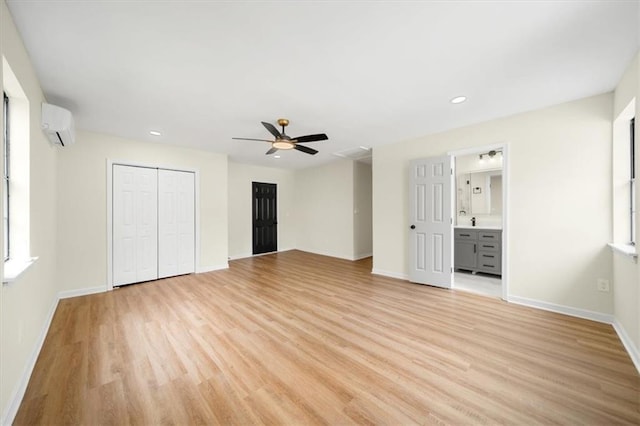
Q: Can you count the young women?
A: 0